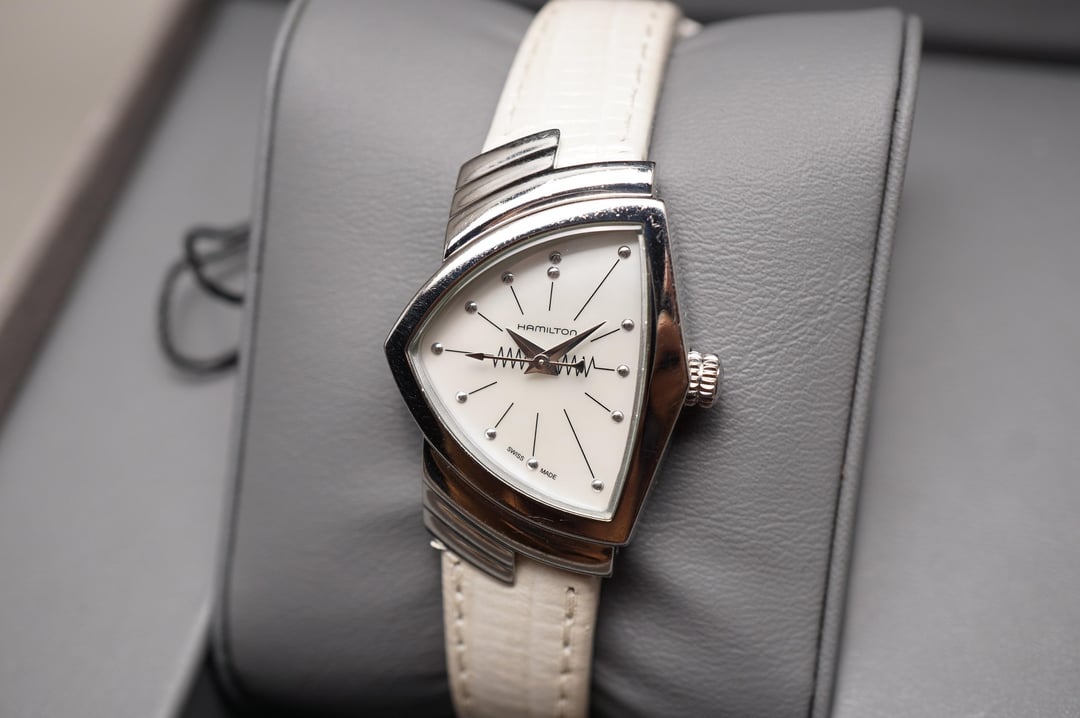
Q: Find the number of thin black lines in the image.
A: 12